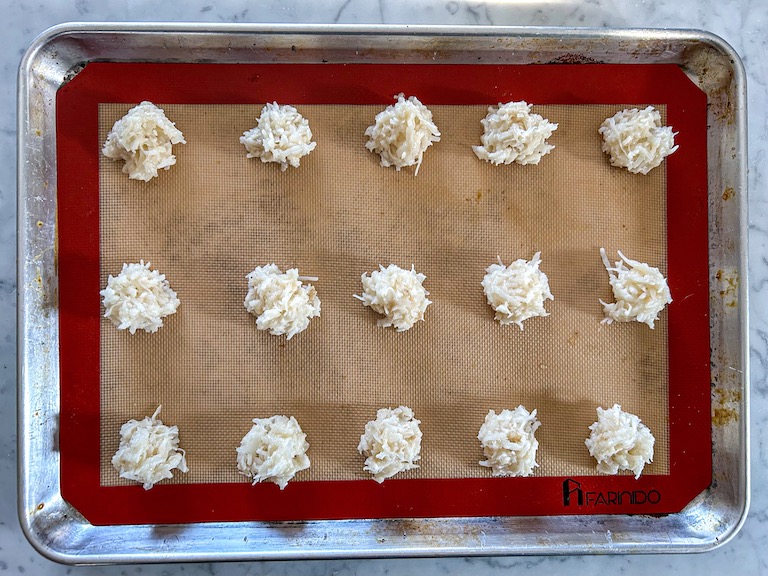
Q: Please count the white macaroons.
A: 15